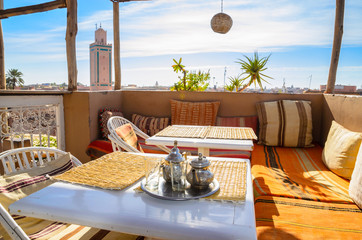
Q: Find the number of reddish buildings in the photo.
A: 2